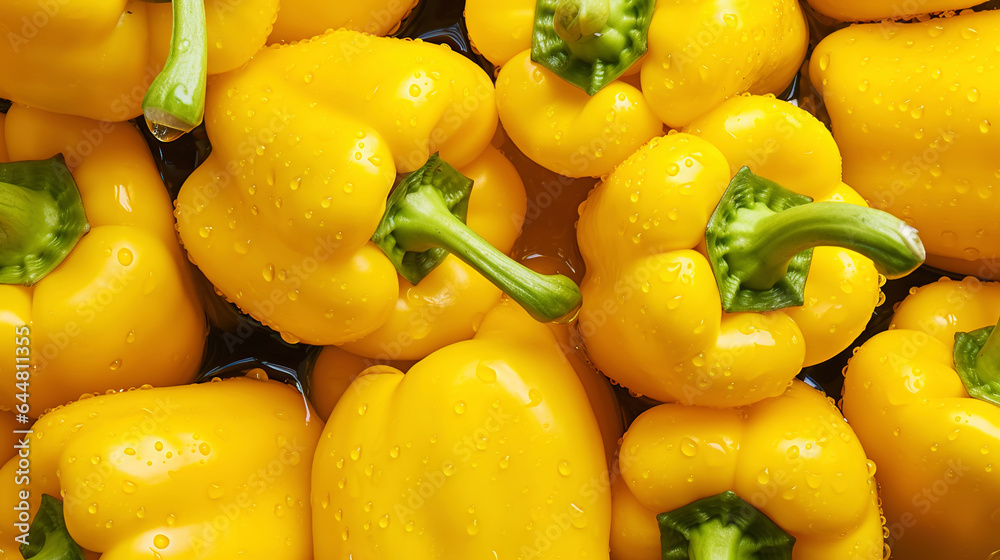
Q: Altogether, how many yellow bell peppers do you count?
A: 12